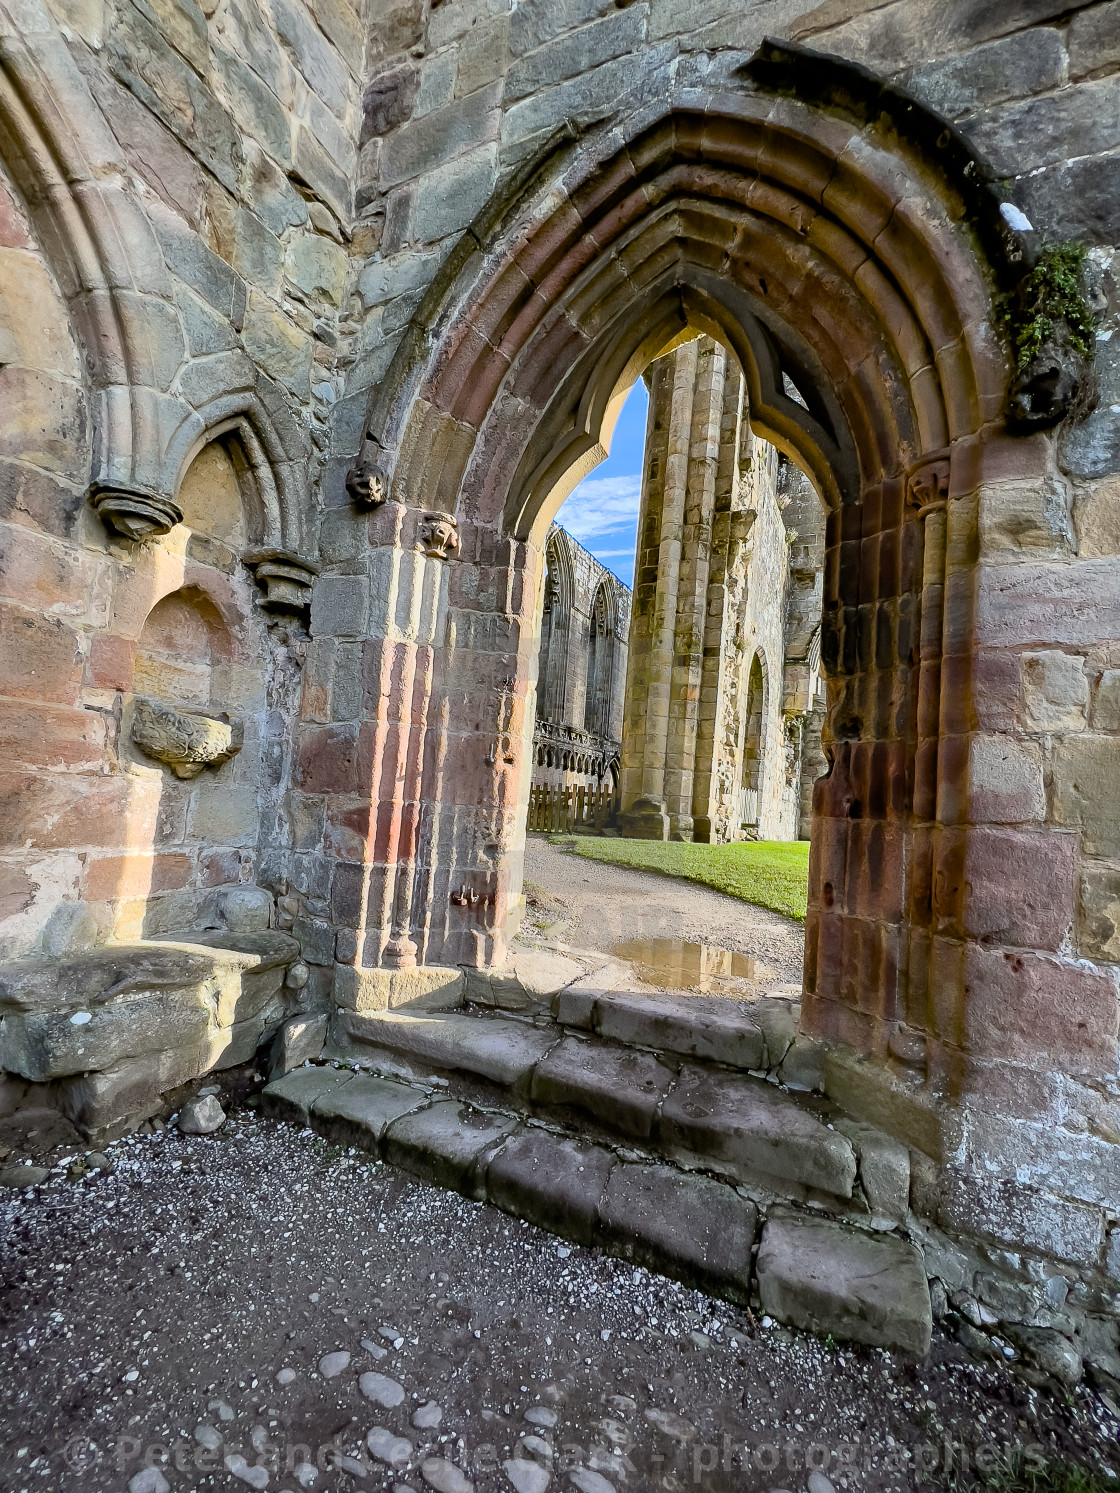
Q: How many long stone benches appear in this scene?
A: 1